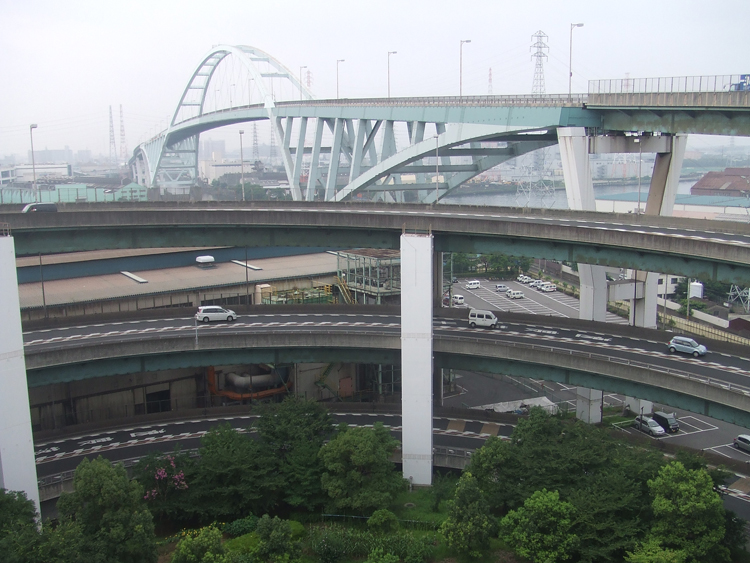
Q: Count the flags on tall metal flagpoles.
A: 0